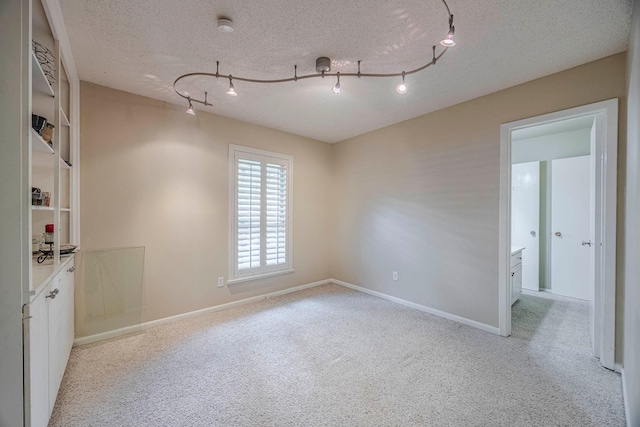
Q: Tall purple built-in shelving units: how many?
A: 0